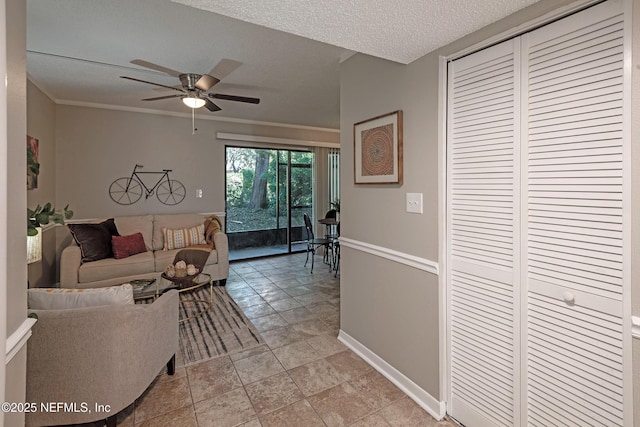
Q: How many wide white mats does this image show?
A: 1